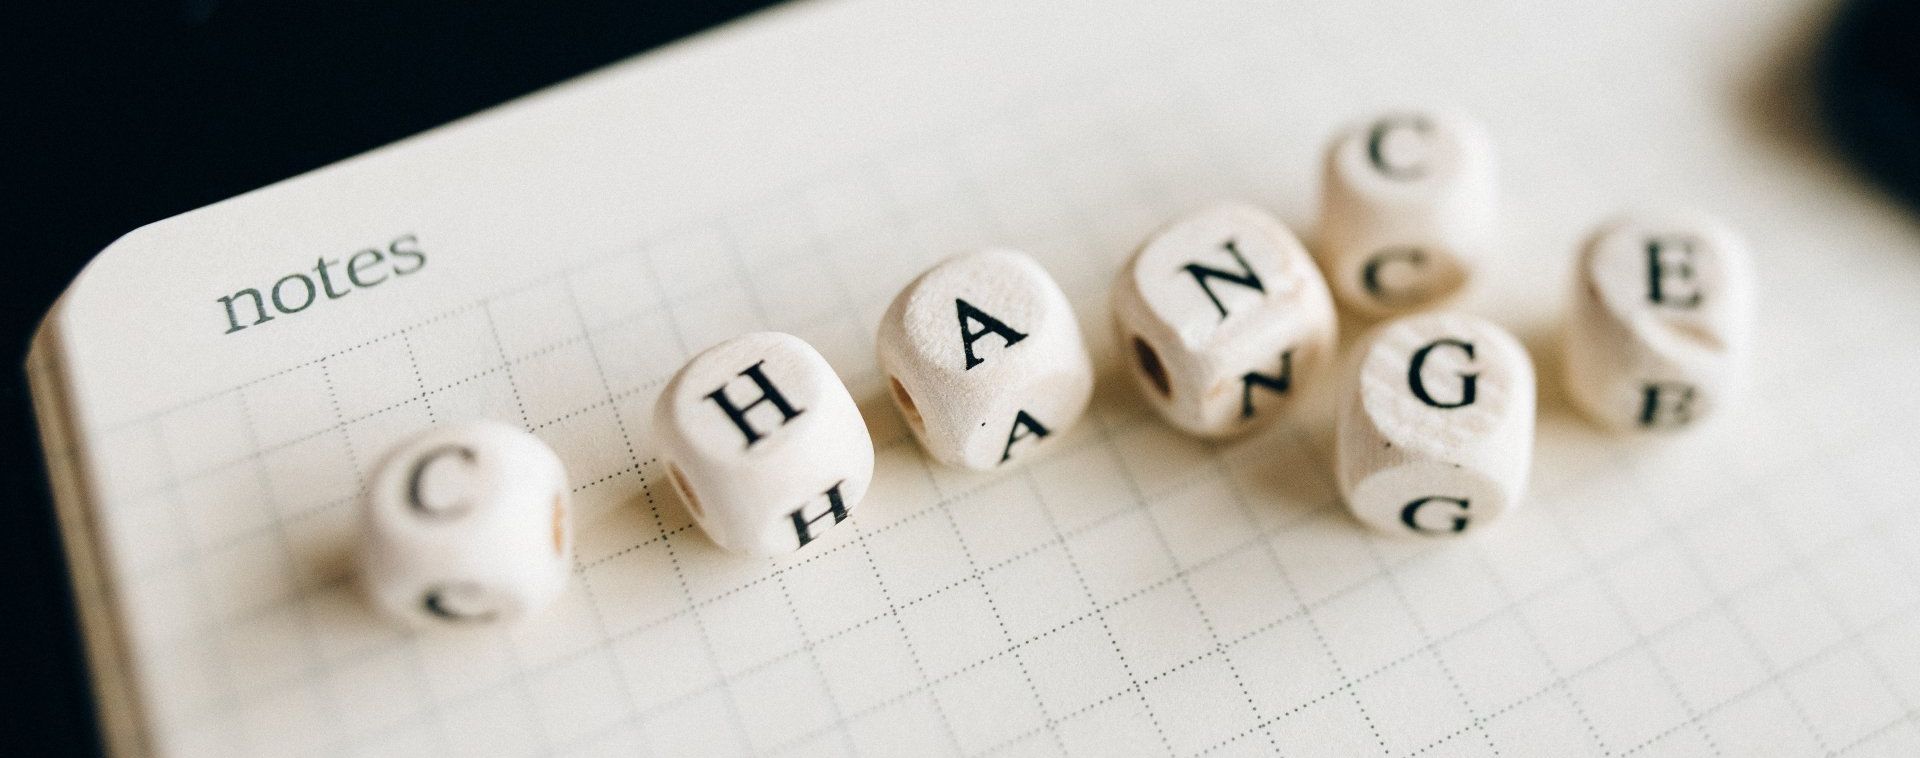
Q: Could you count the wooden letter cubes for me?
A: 7